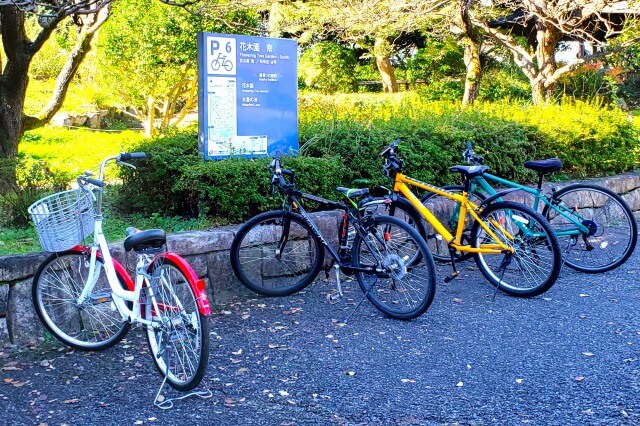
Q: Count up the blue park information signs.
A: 1